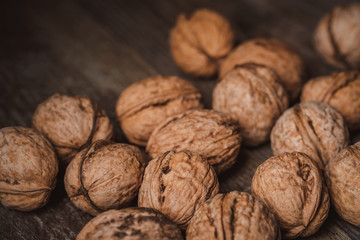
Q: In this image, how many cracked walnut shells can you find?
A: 0